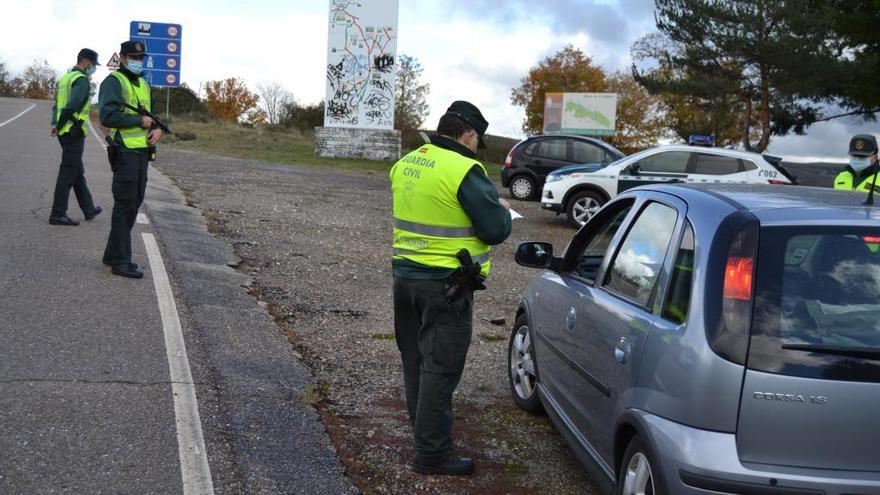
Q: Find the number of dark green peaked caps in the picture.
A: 4